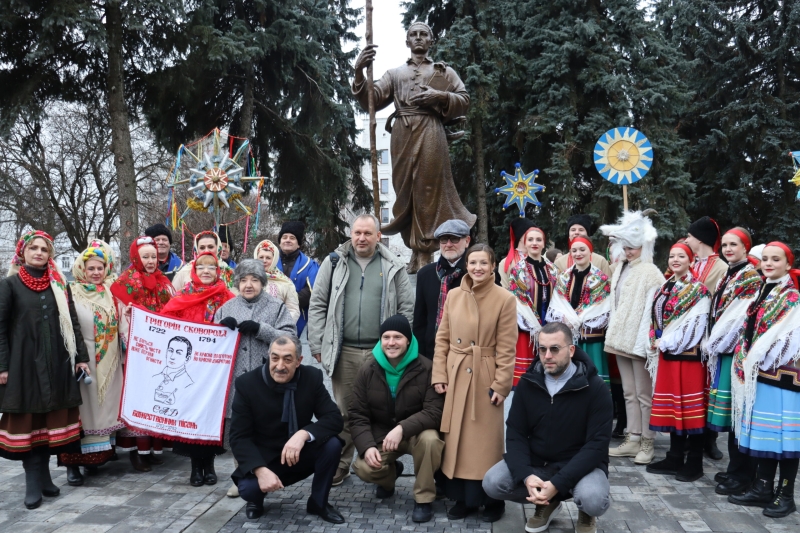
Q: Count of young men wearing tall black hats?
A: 3